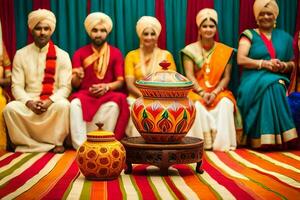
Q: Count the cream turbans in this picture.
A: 5